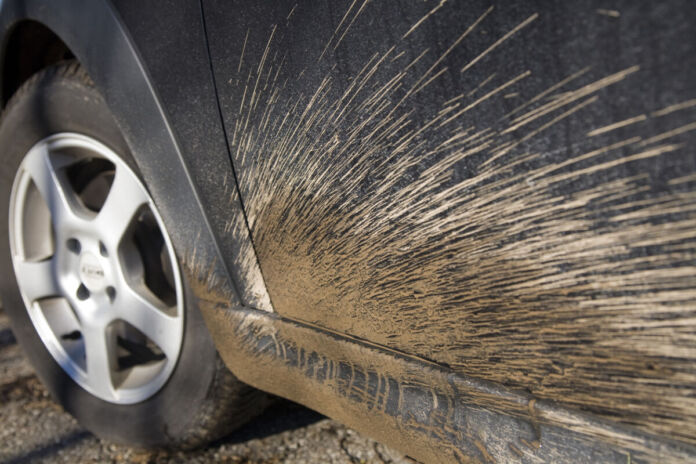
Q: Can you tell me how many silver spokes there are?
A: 5